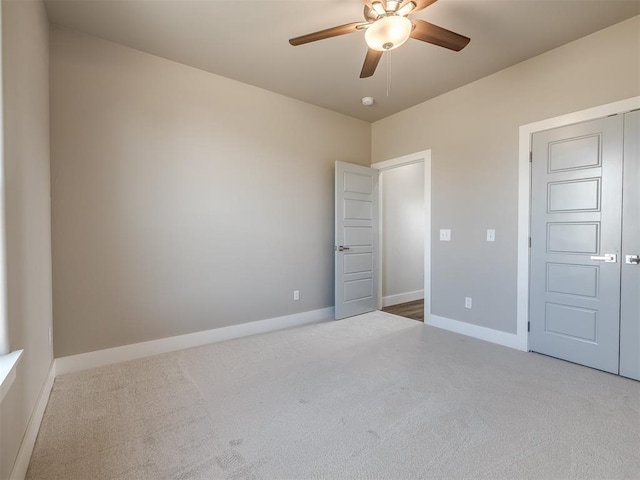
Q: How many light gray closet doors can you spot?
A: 2